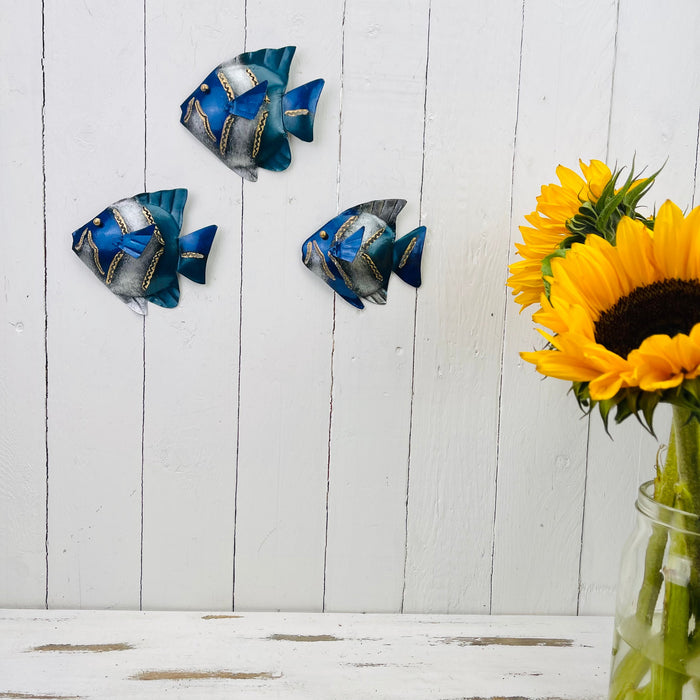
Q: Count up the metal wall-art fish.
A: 3